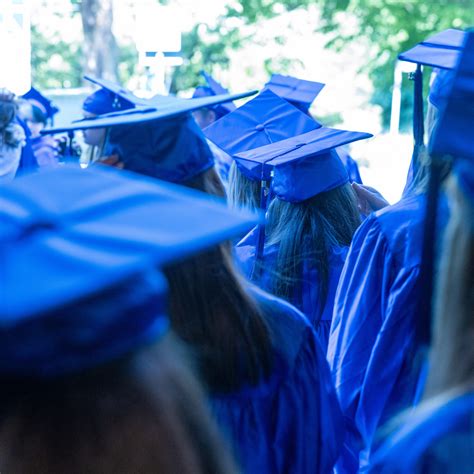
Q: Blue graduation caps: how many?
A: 10